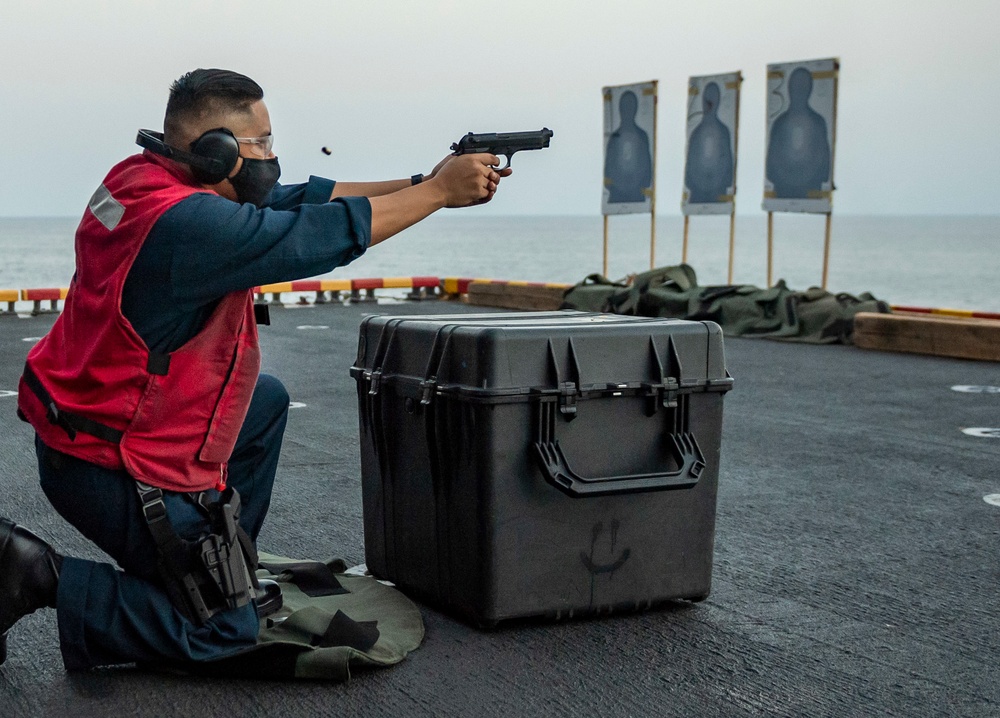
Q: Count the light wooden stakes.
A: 6